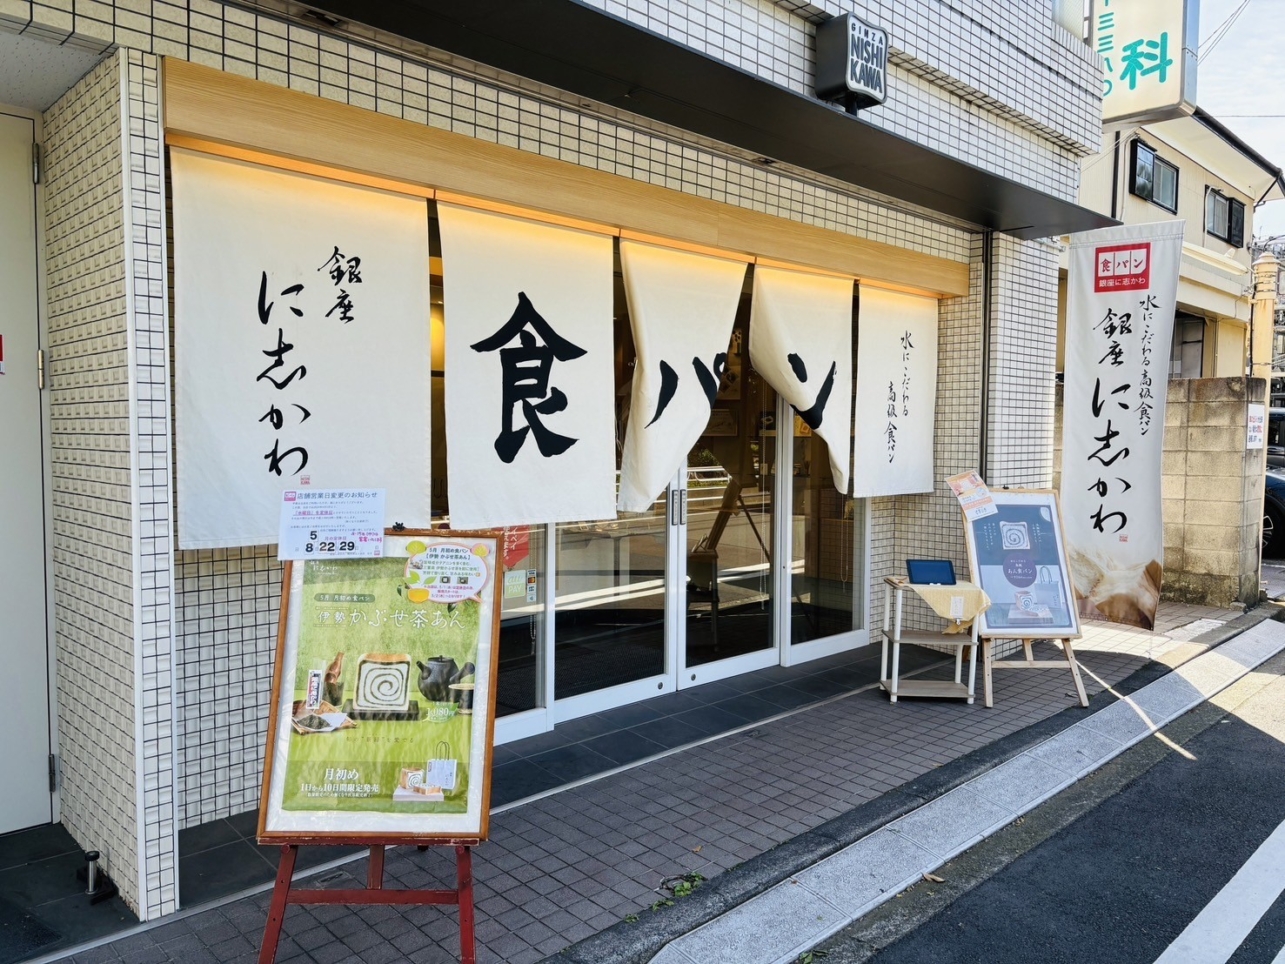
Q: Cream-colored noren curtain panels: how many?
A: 5